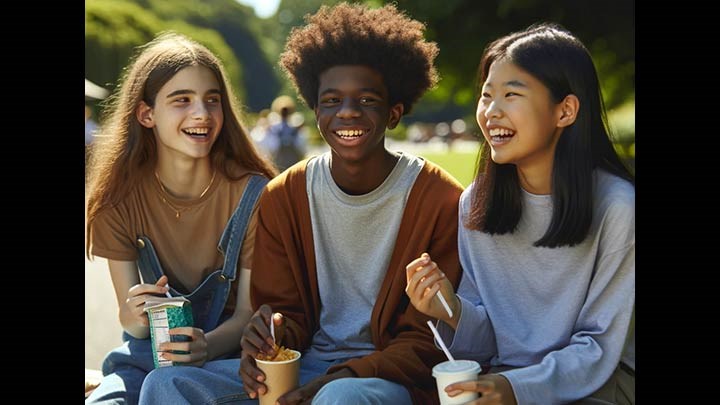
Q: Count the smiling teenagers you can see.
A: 3